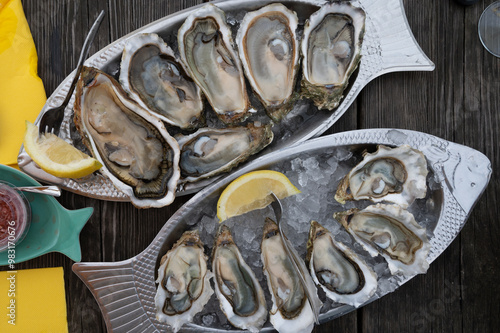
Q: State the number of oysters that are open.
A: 12